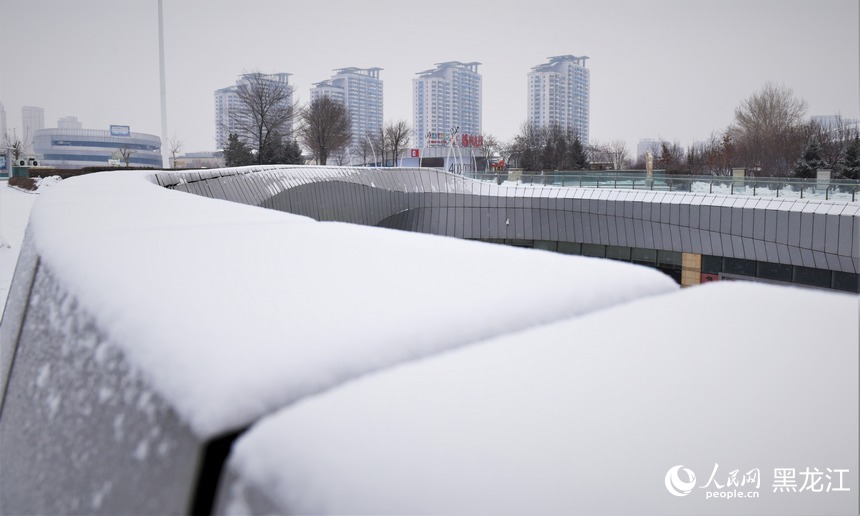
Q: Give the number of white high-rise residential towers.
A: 4